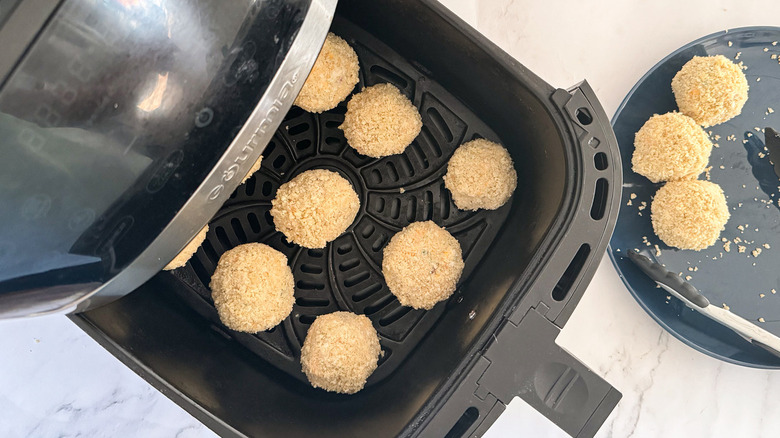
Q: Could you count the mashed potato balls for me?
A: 12